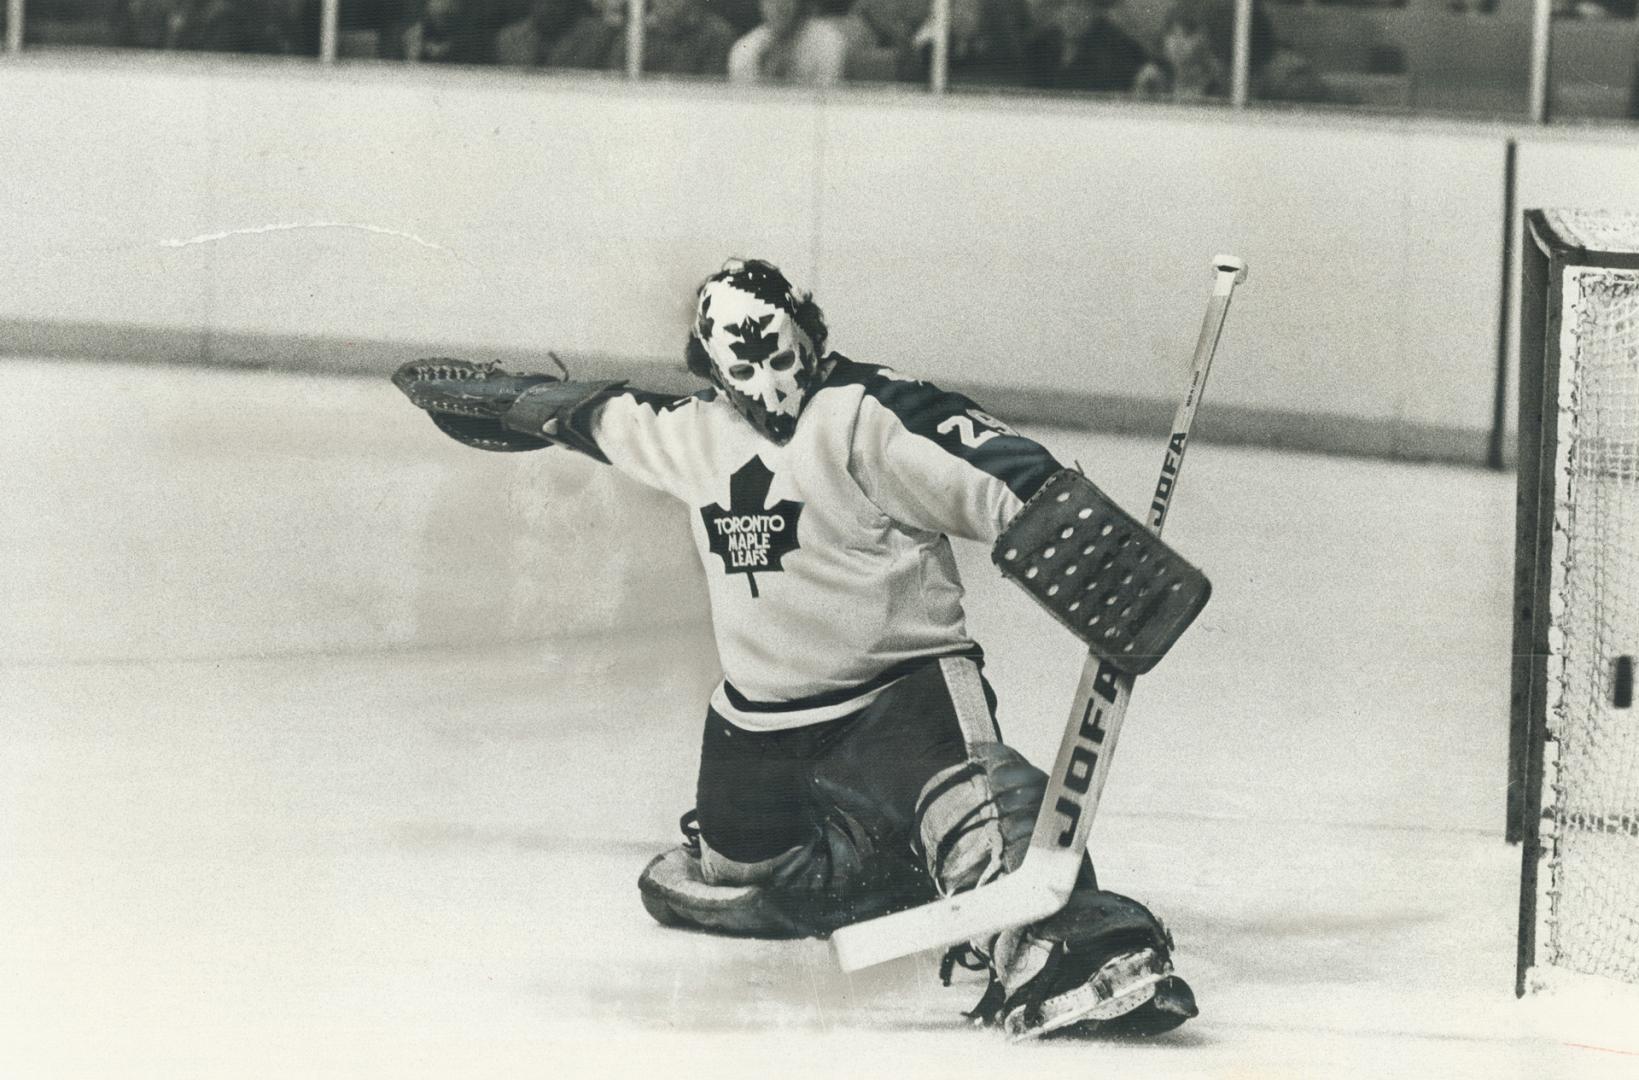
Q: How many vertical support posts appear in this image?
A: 6